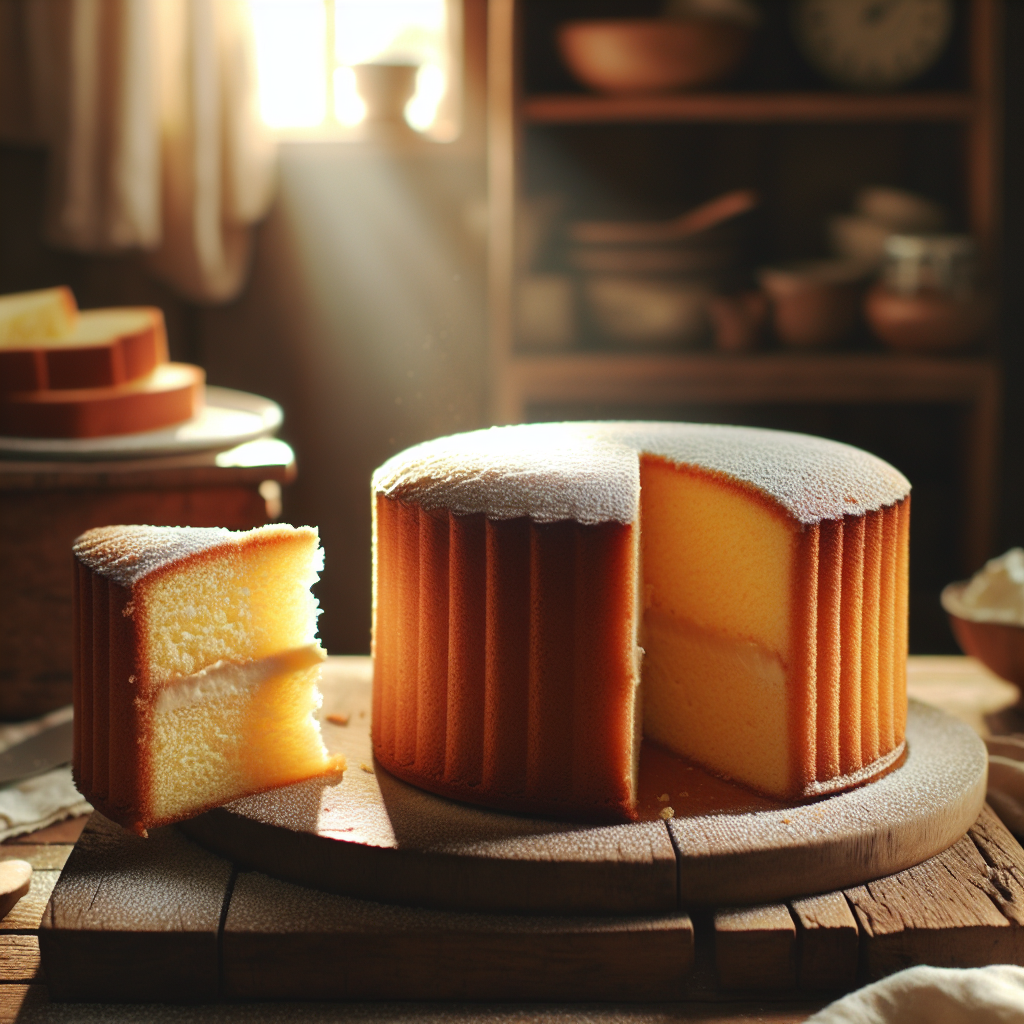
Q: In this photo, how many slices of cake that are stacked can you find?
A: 3